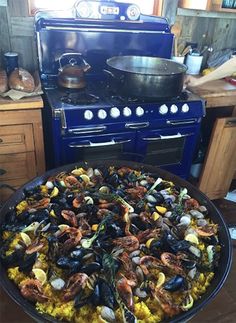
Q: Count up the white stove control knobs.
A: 8